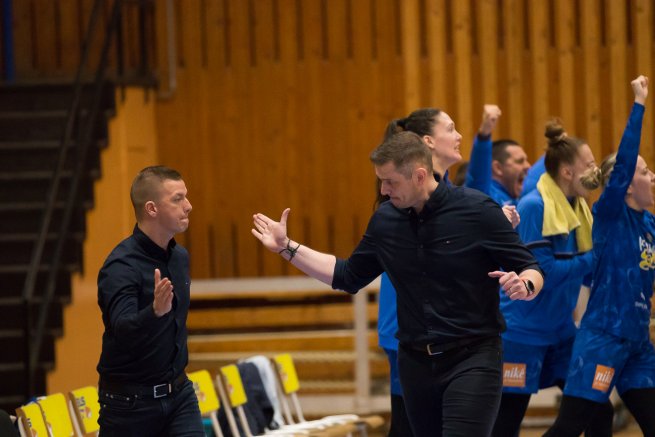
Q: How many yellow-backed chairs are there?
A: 6